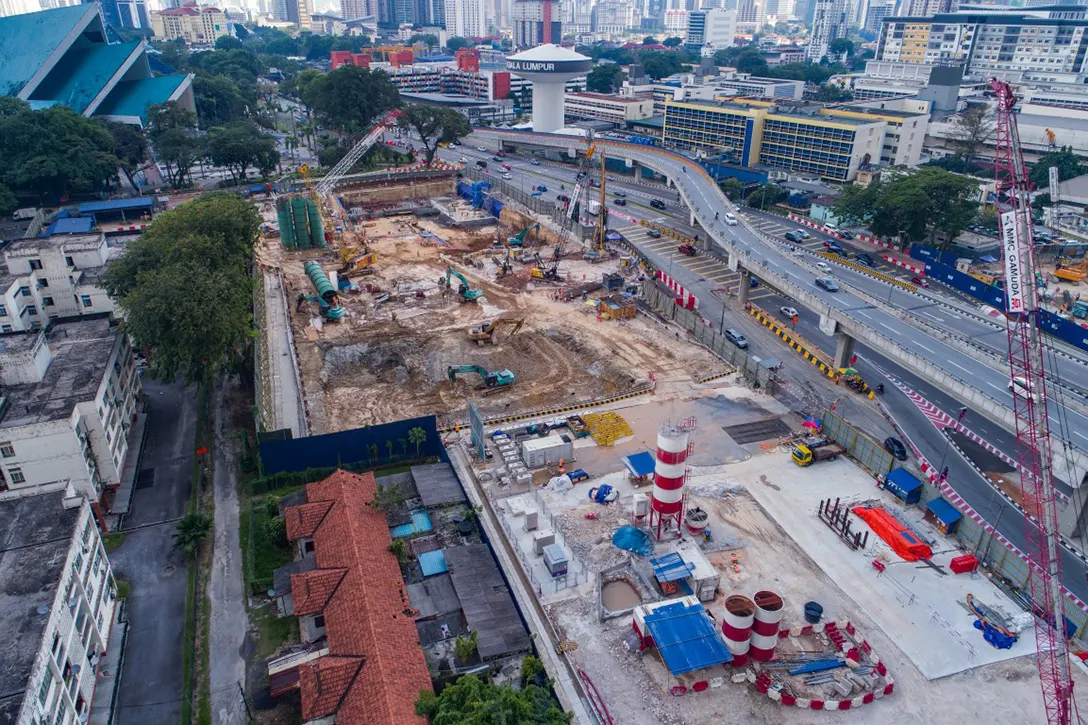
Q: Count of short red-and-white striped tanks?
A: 2